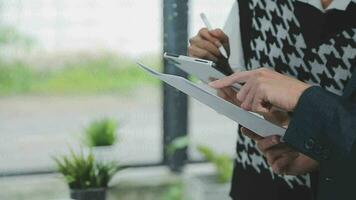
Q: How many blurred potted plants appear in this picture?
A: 3